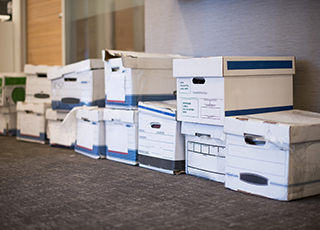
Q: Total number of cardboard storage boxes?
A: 13